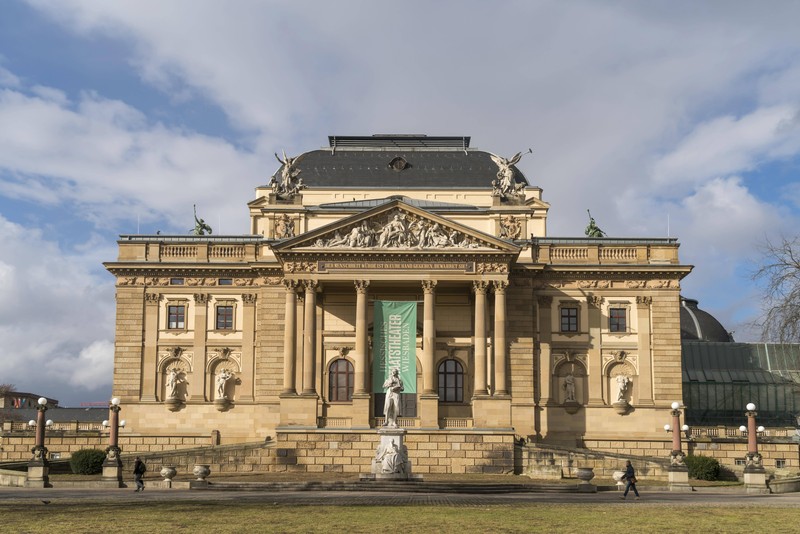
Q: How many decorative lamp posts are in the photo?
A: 4